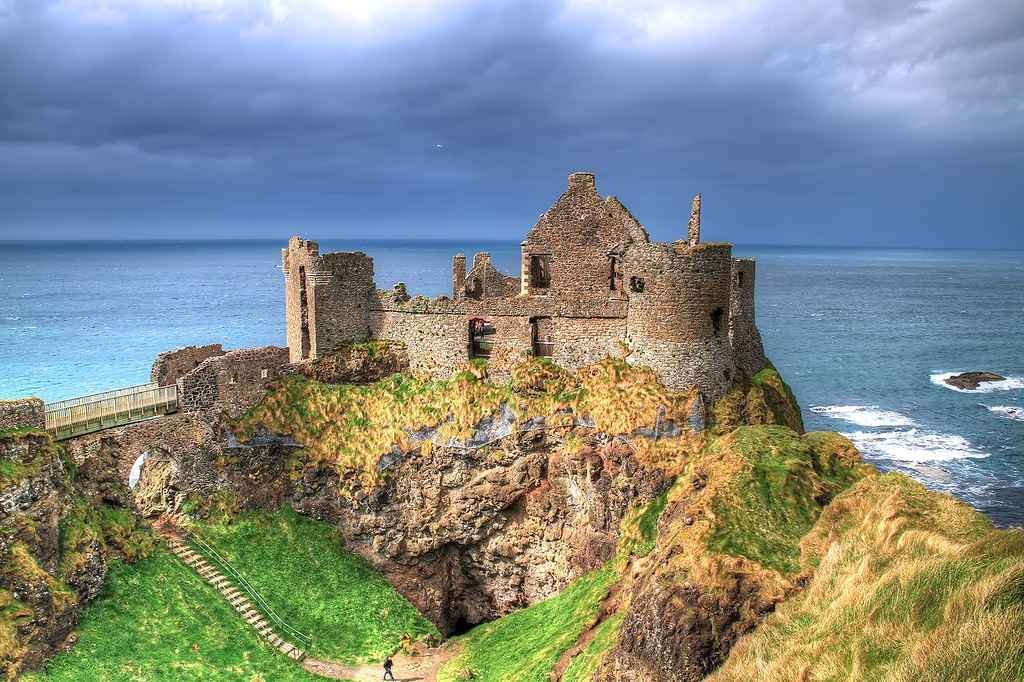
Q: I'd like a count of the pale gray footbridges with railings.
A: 1